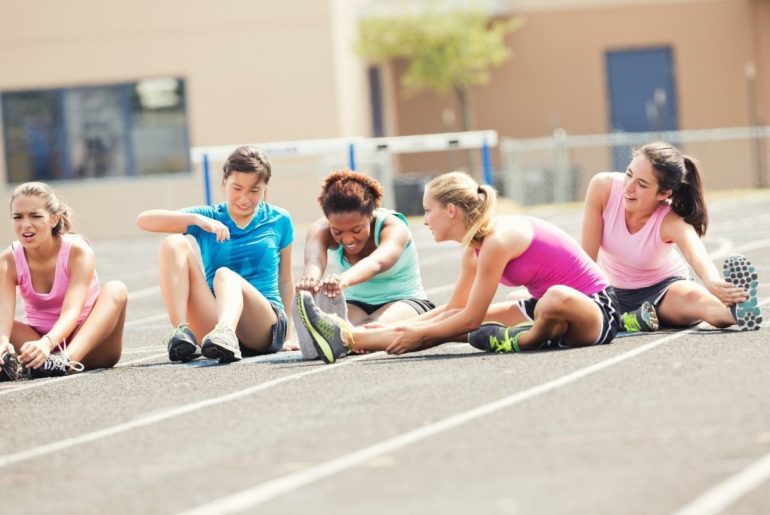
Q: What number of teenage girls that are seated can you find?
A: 5